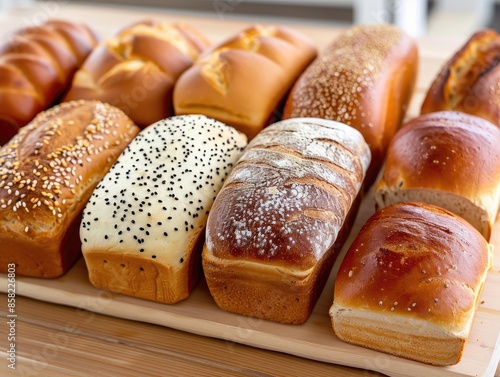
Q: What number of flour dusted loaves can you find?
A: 1